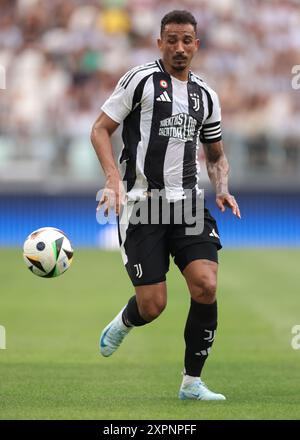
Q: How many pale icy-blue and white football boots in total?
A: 2